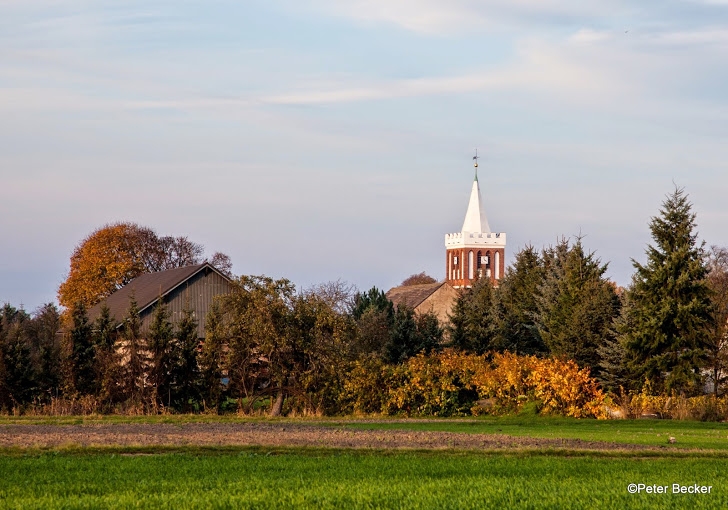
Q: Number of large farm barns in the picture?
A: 1